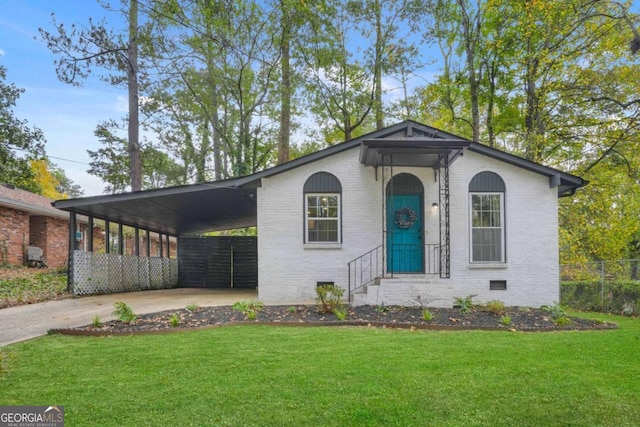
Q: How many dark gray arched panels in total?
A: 3